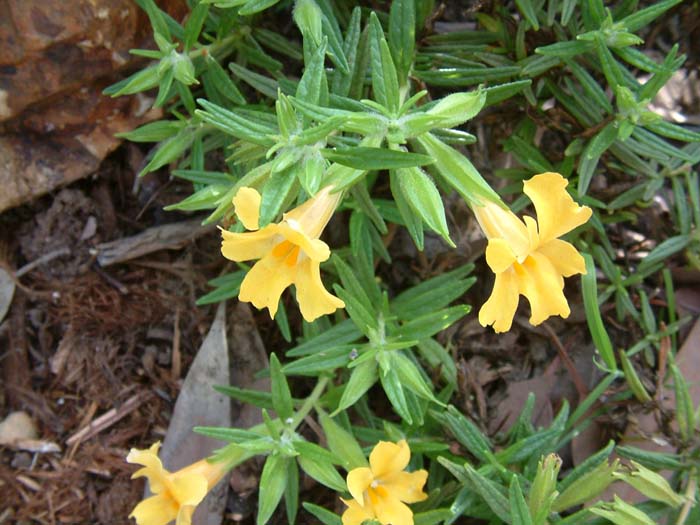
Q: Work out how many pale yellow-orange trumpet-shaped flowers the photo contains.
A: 4